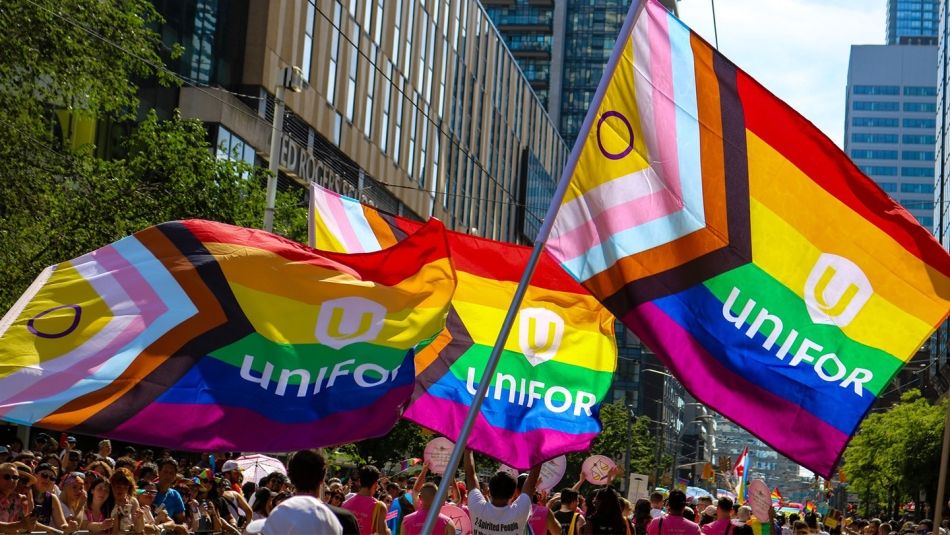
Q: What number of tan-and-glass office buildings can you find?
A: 1